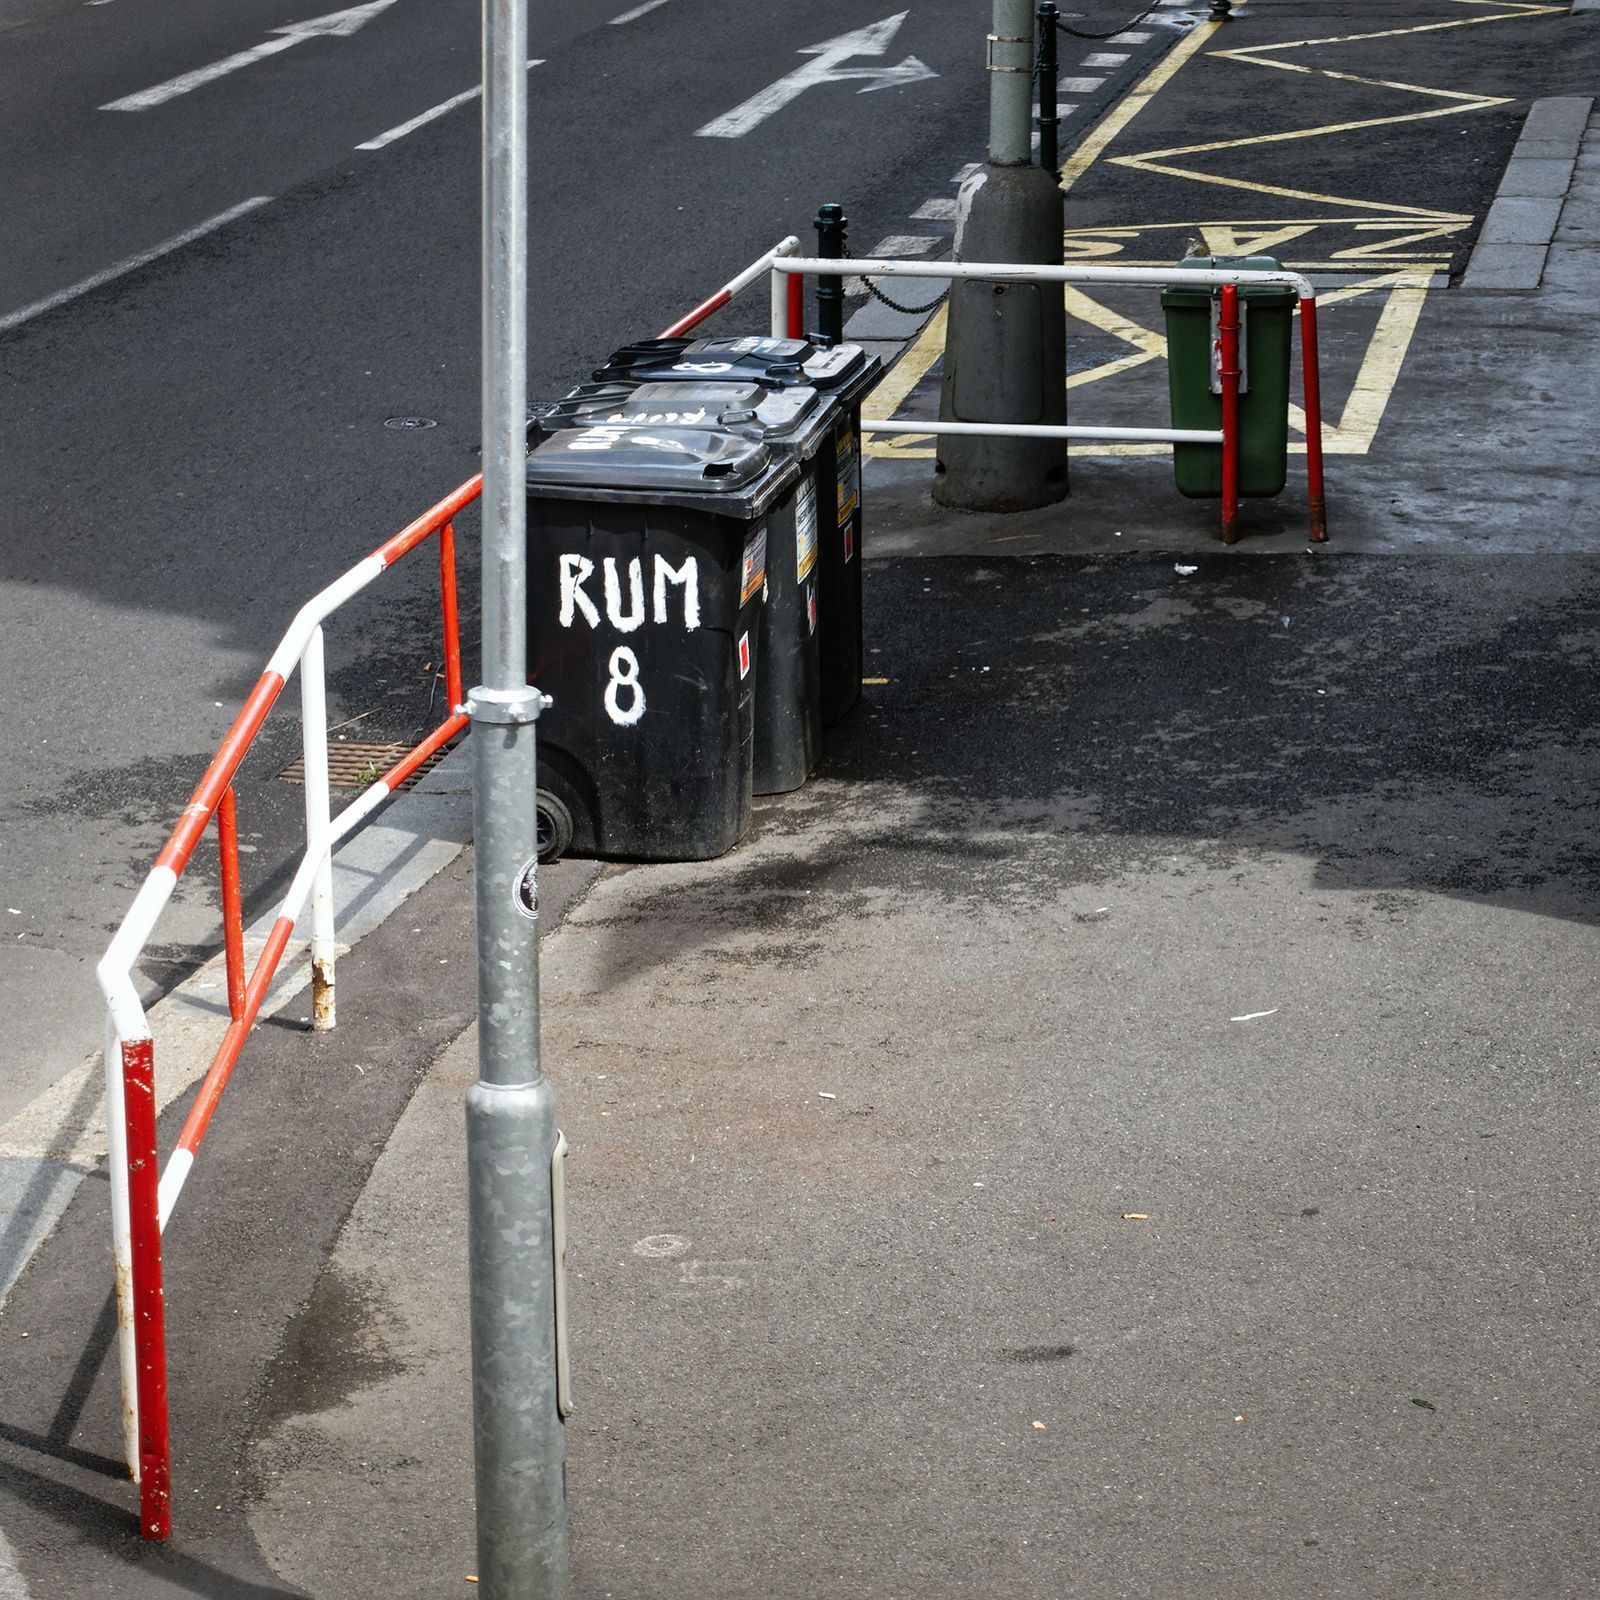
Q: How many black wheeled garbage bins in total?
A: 3